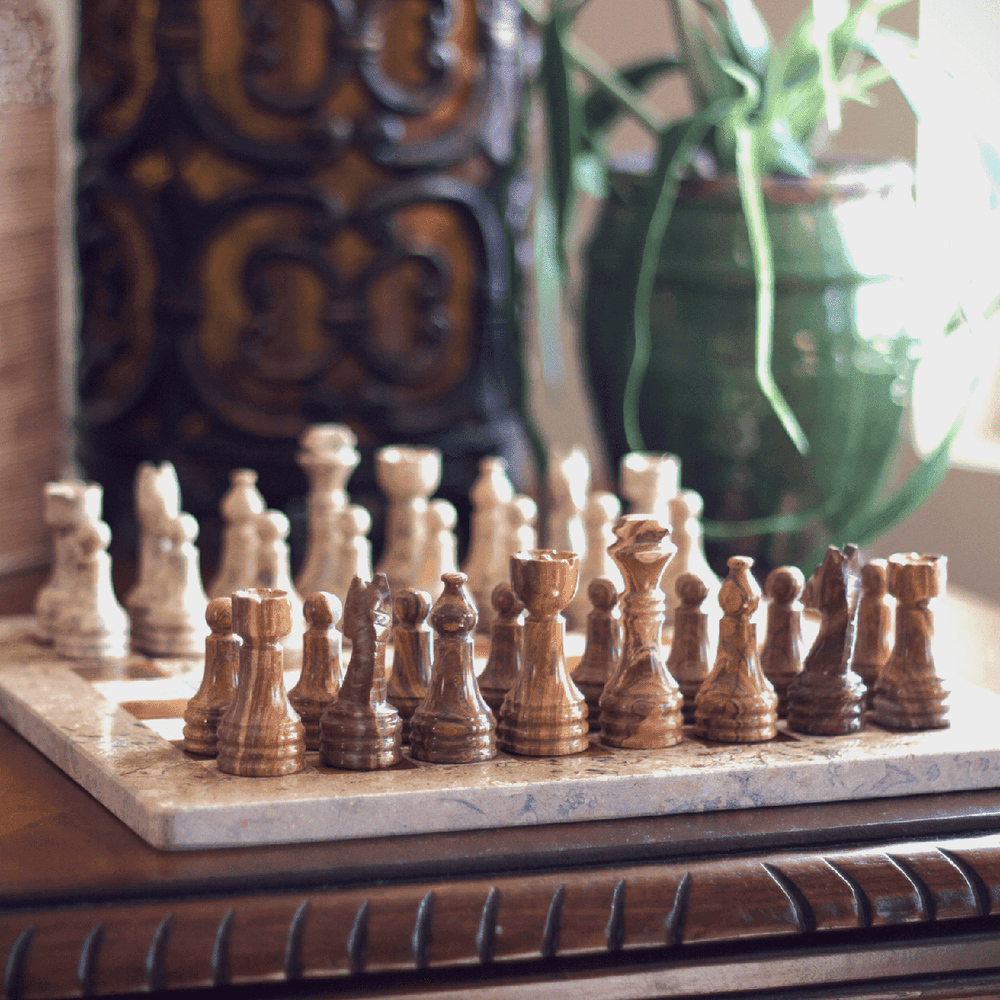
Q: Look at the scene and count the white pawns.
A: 8